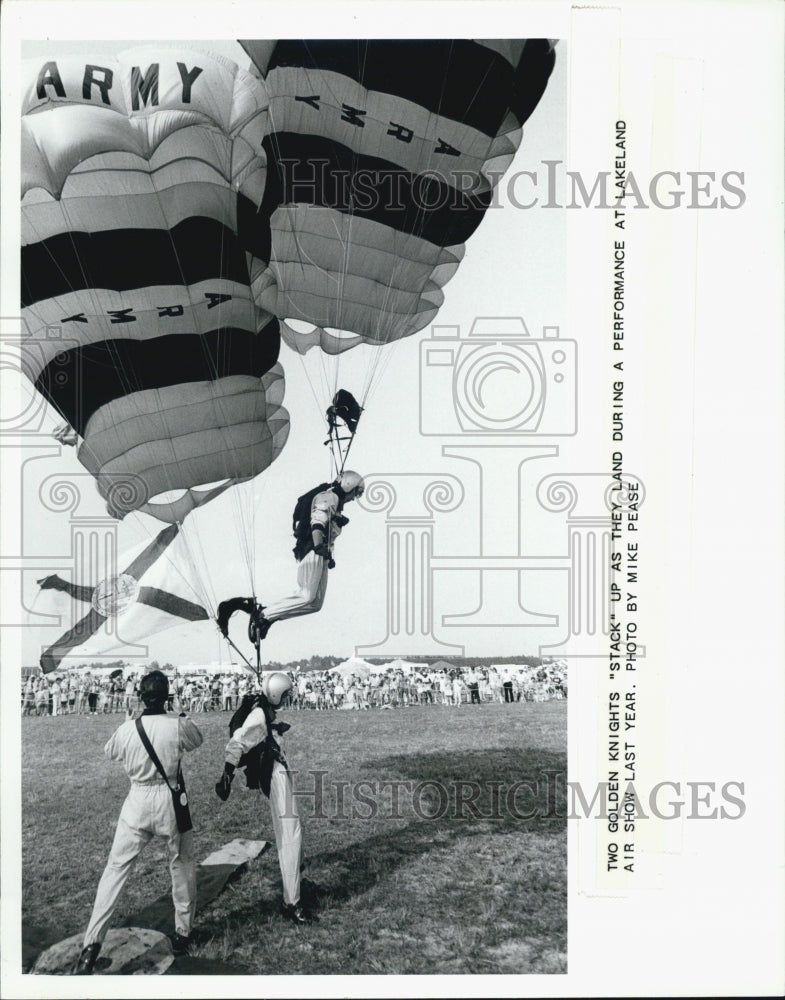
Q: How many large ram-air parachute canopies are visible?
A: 2